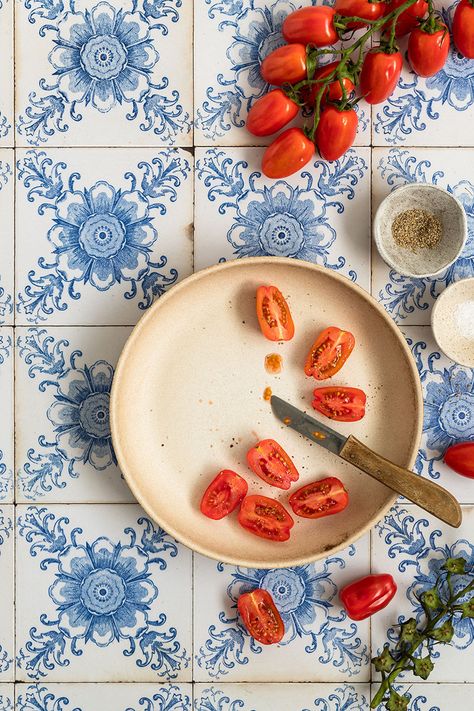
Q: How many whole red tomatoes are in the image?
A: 13